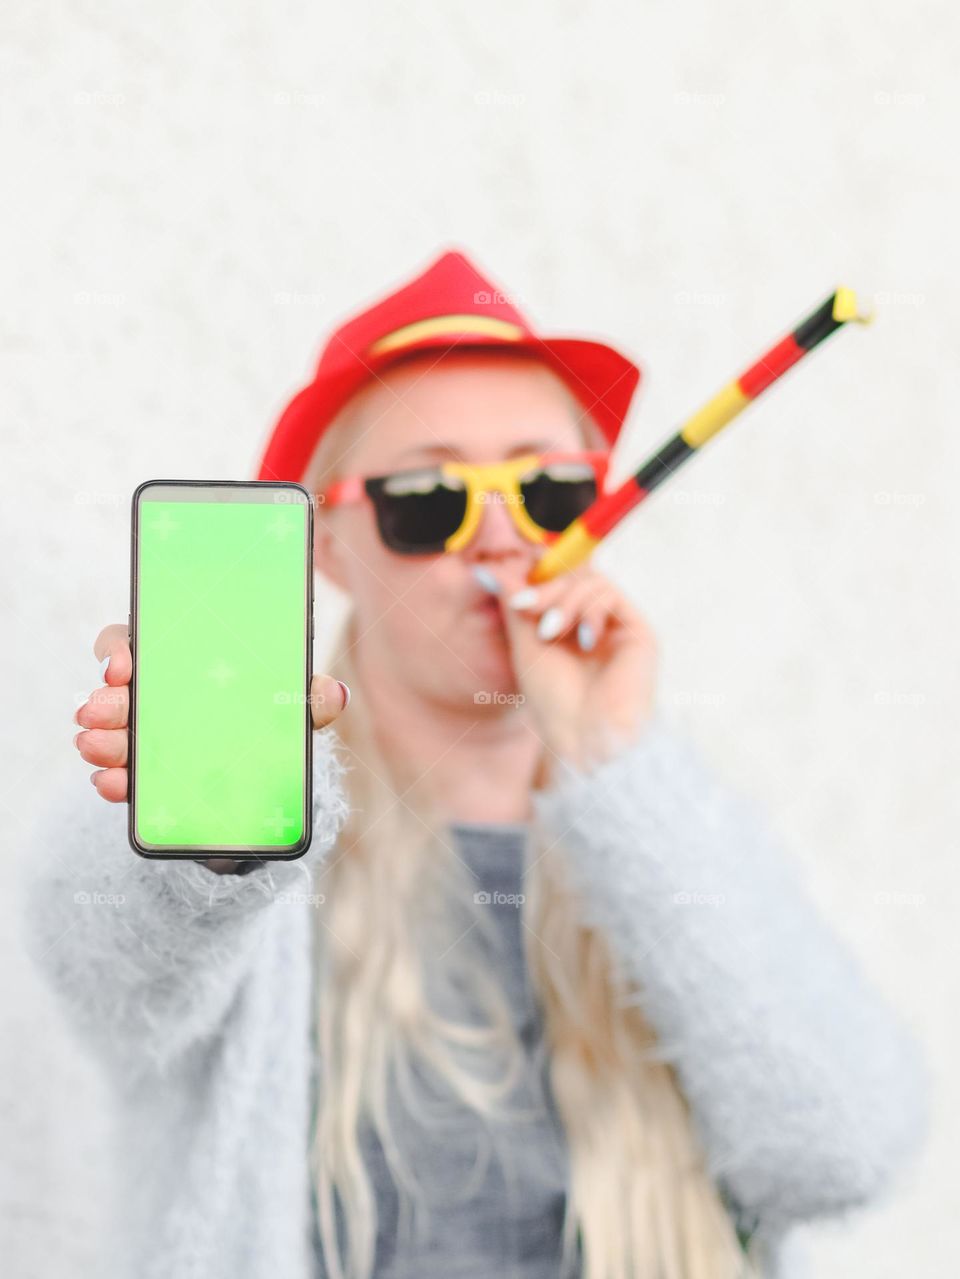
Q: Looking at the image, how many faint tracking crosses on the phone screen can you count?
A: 5